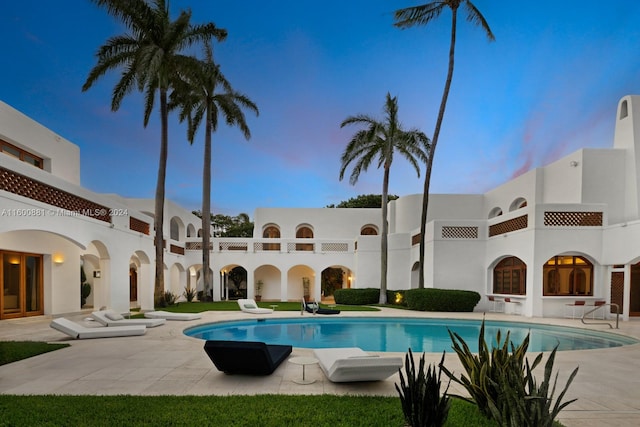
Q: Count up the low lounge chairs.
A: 7